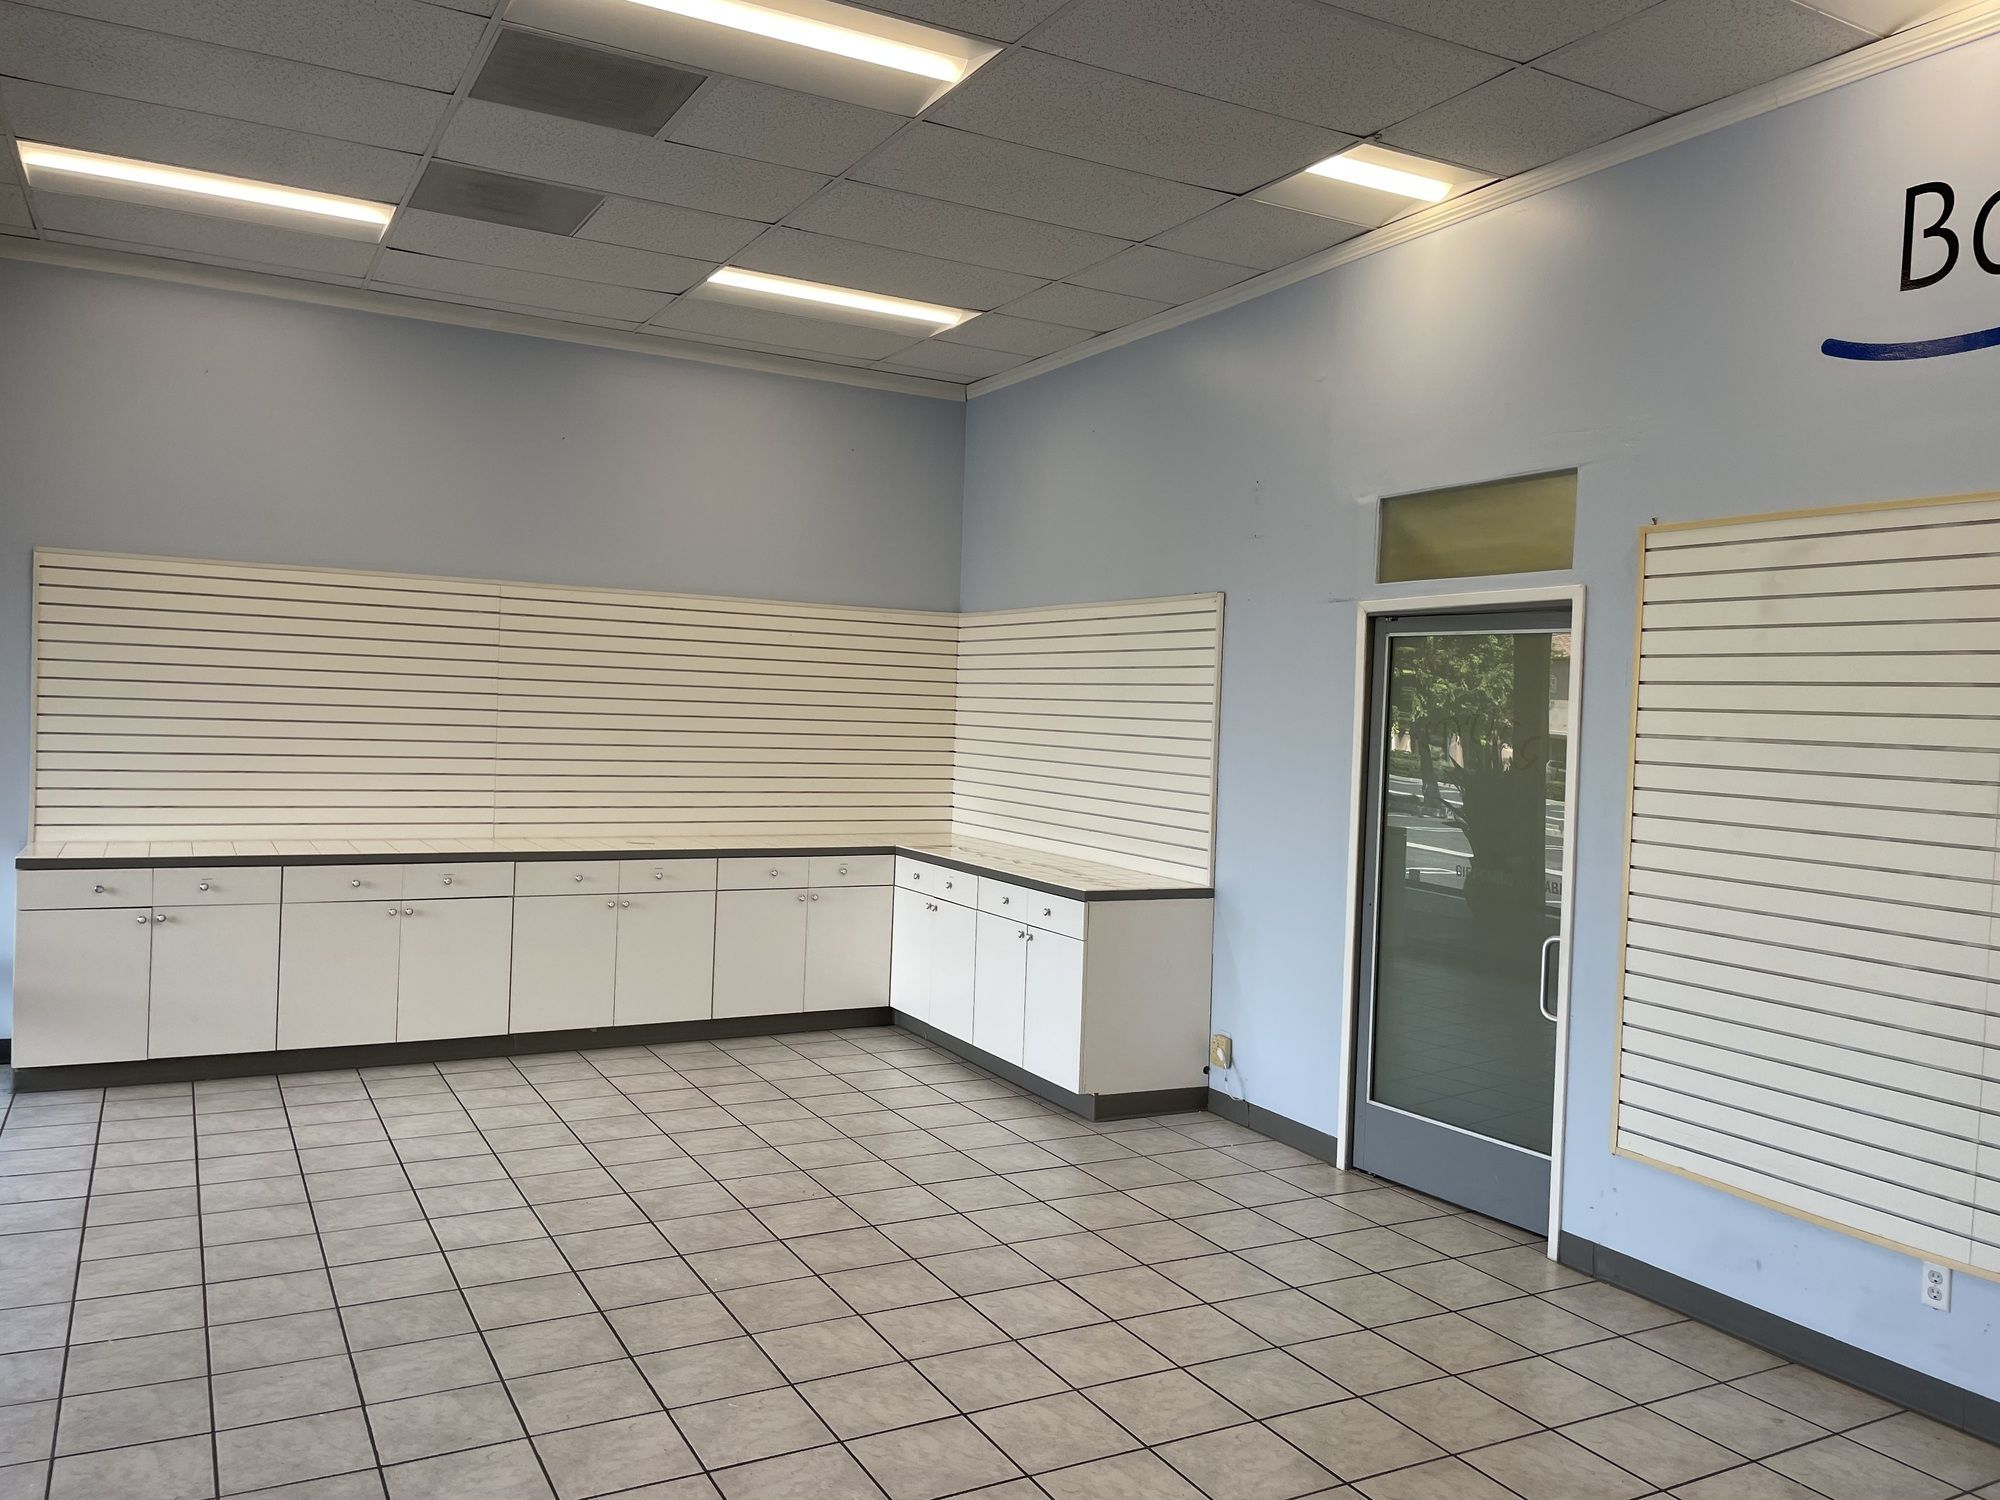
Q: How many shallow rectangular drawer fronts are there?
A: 12